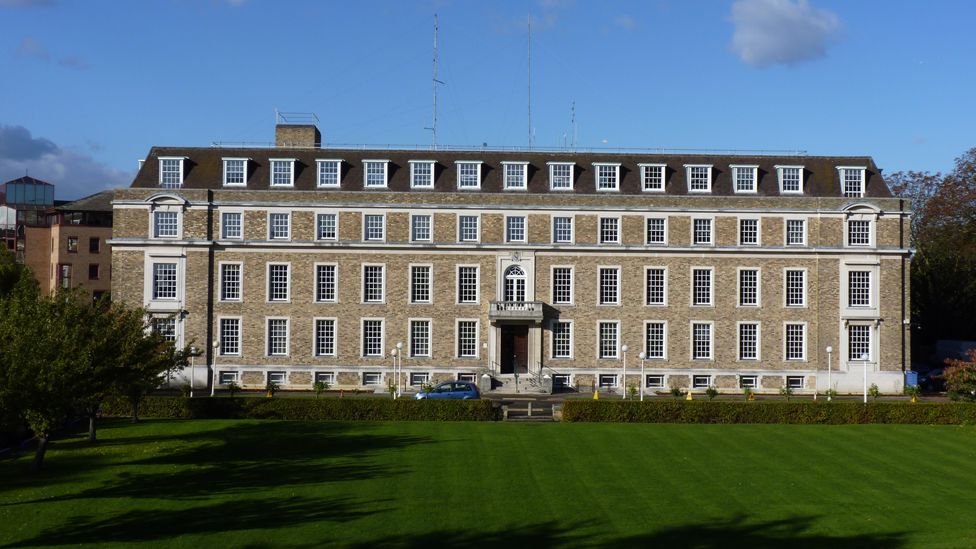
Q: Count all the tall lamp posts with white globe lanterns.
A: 8